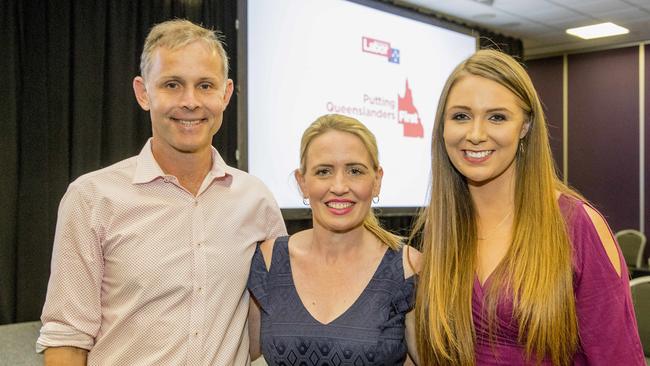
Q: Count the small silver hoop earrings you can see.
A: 2